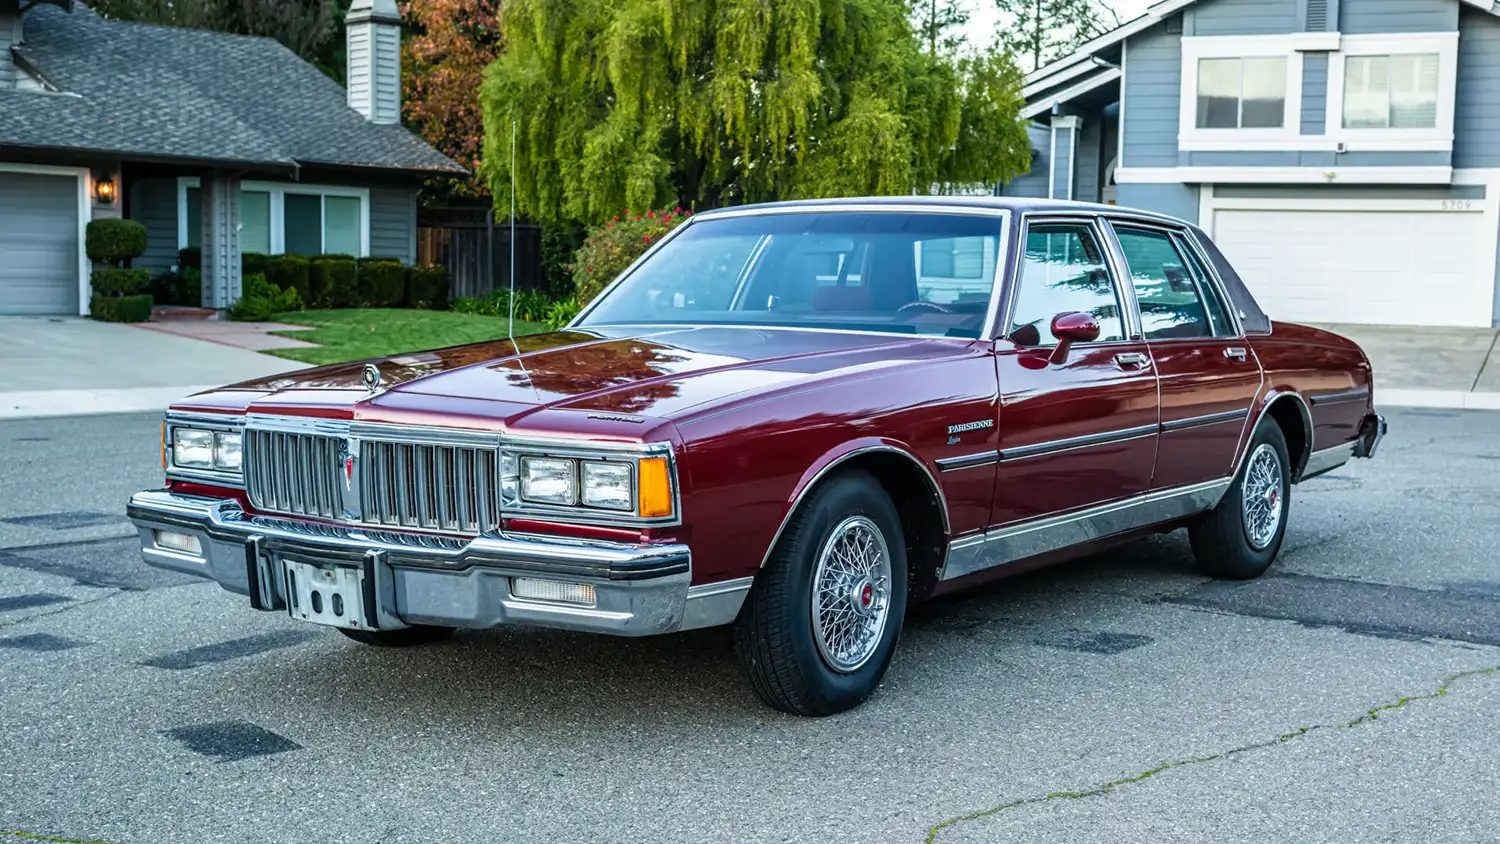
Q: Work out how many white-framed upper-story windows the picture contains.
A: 2